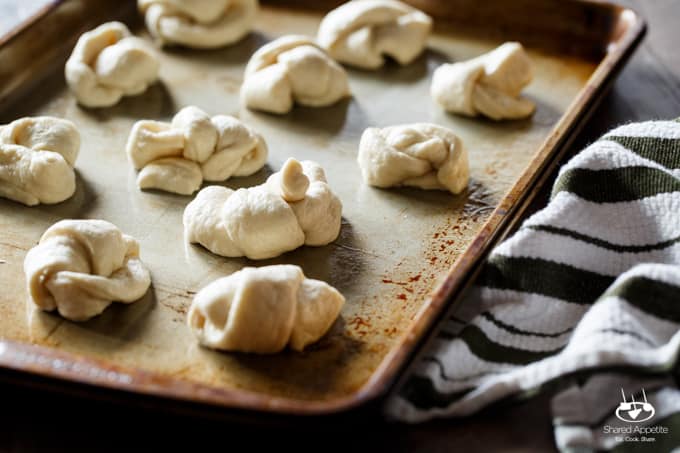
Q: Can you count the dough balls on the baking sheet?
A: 11